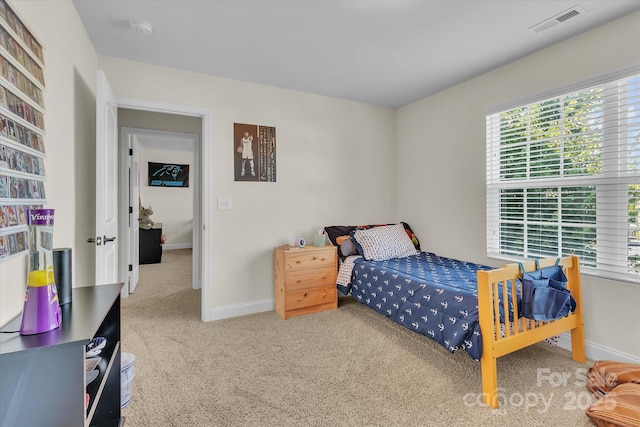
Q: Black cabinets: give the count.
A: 2